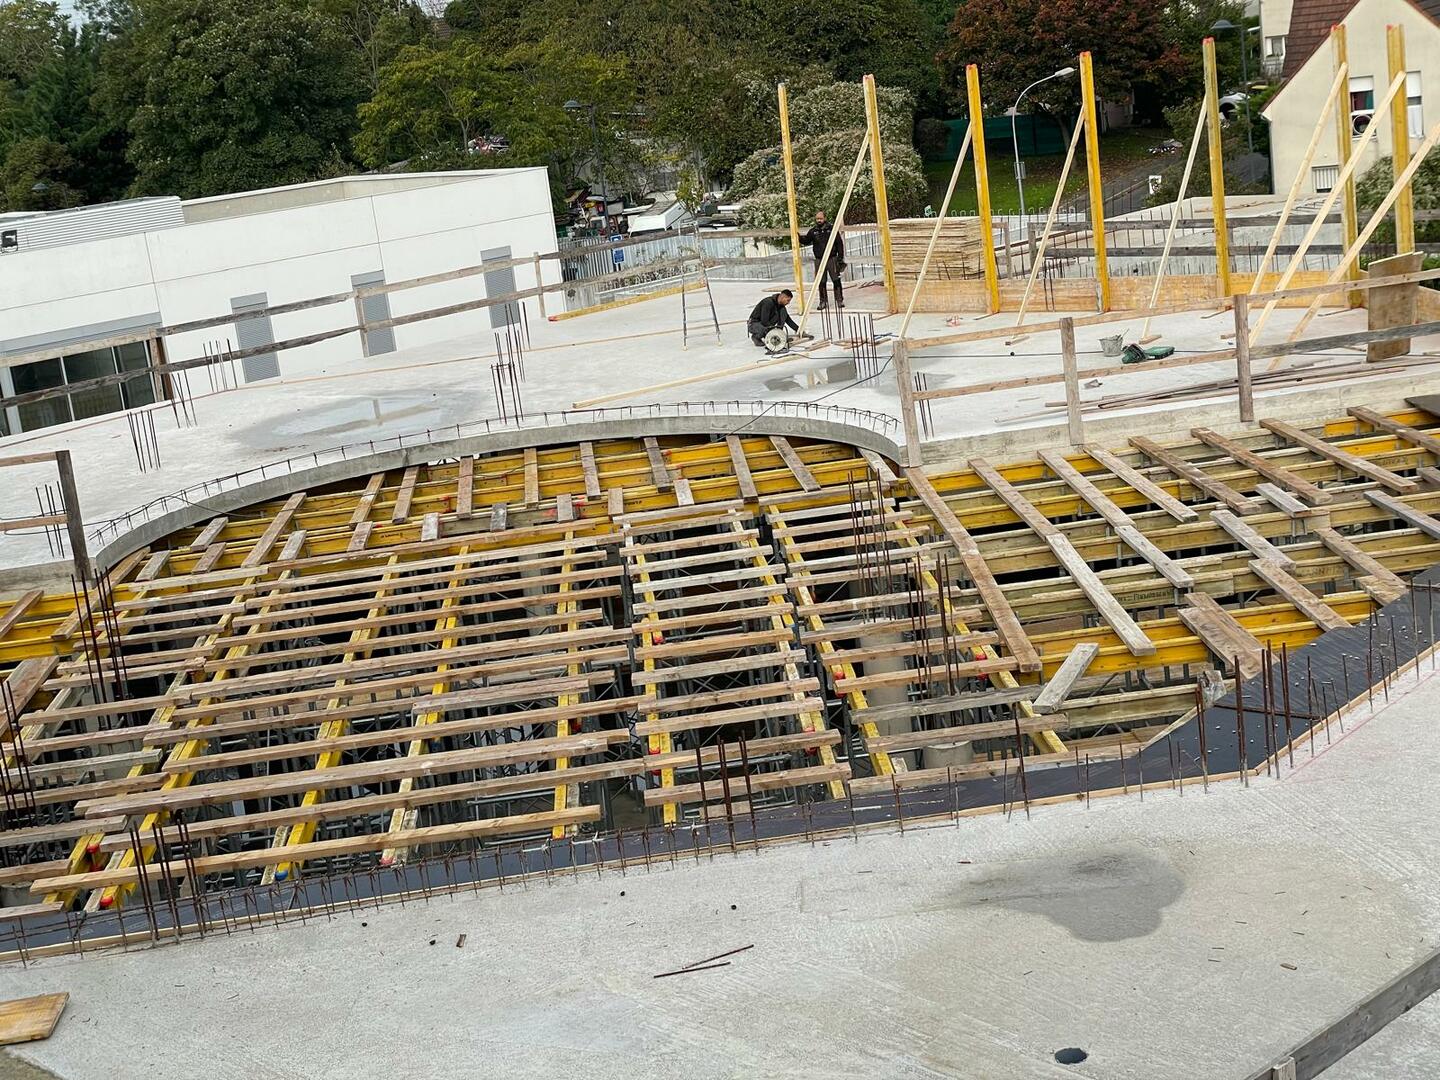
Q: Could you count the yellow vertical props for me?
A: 7